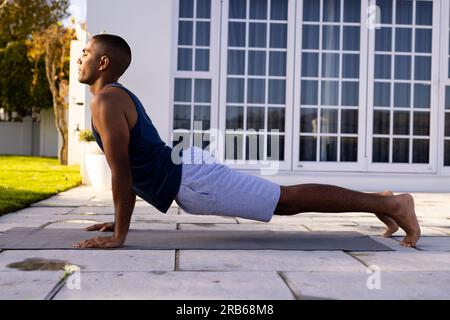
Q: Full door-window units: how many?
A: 3